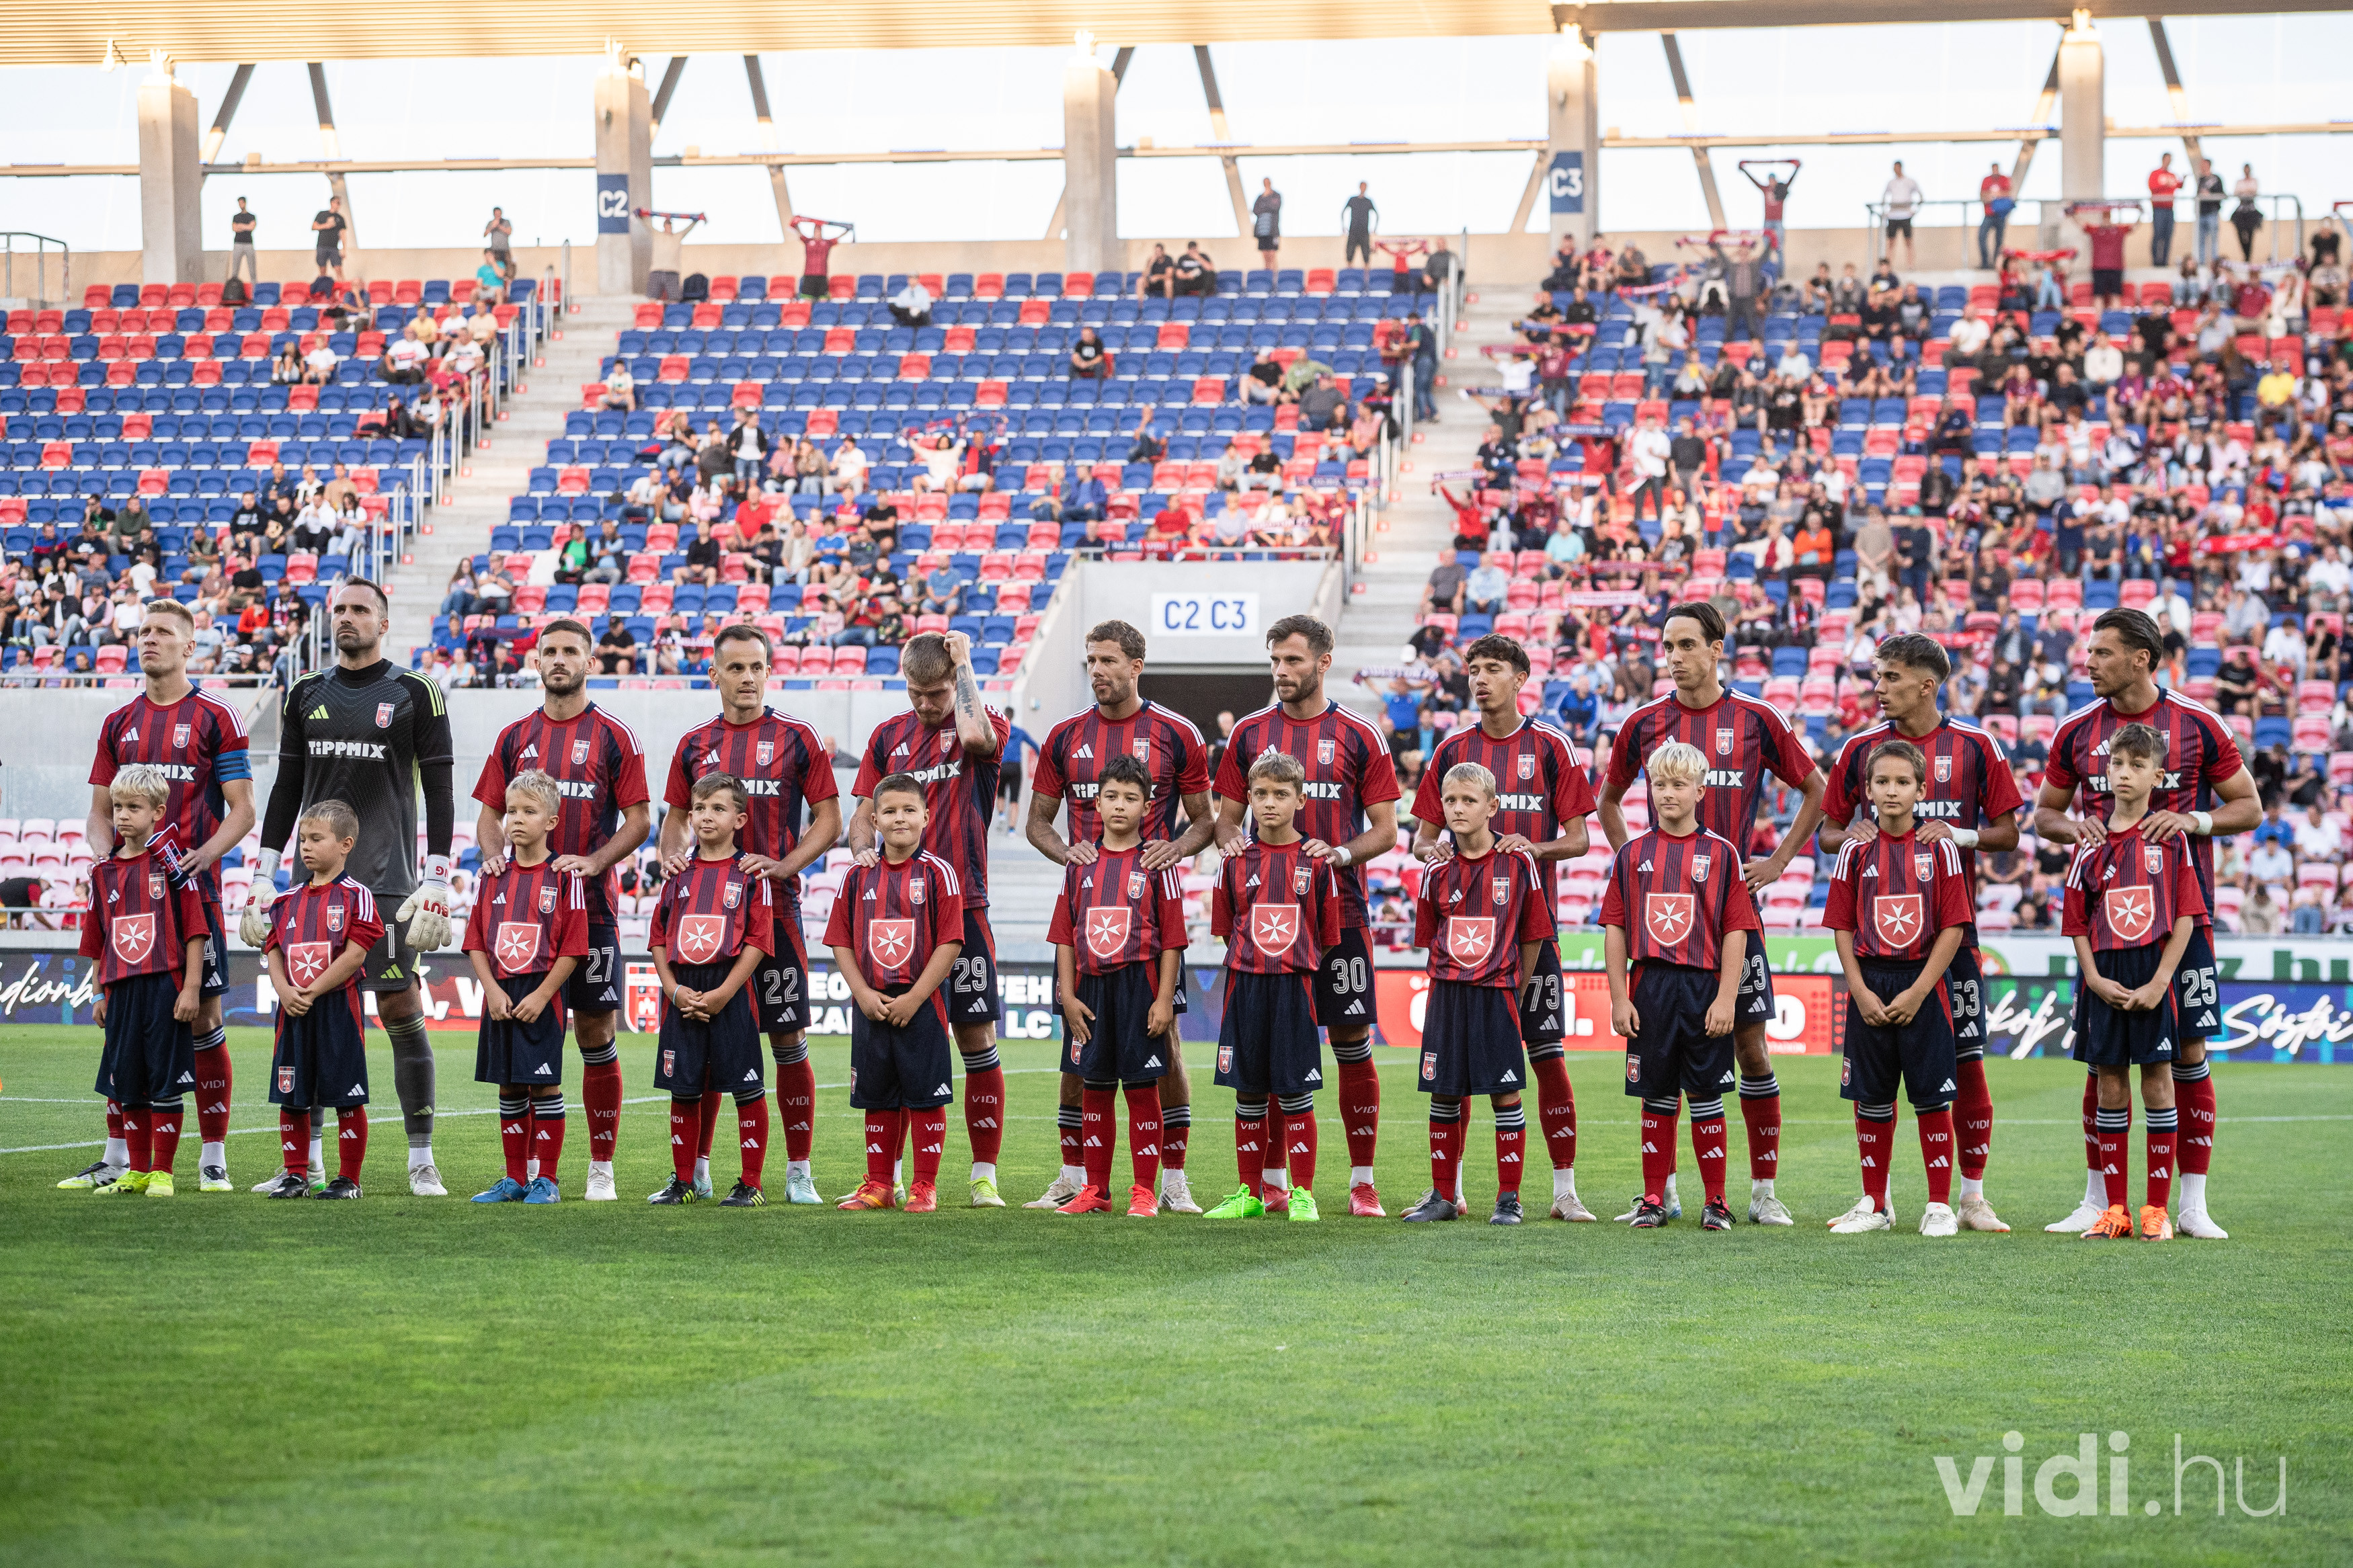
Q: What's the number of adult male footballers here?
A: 11